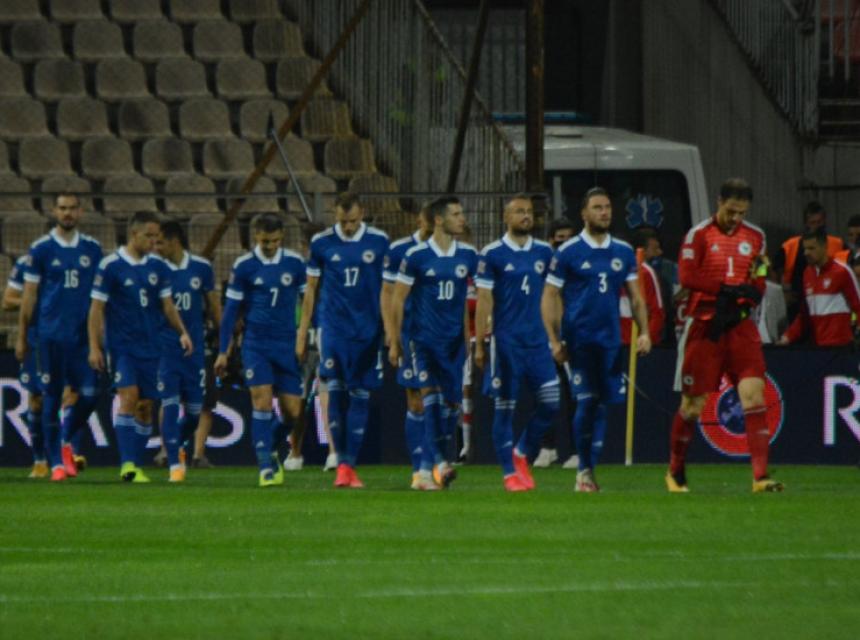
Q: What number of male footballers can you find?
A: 11